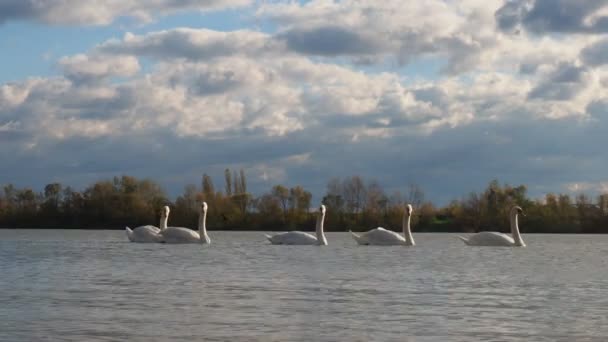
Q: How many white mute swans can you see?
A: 5